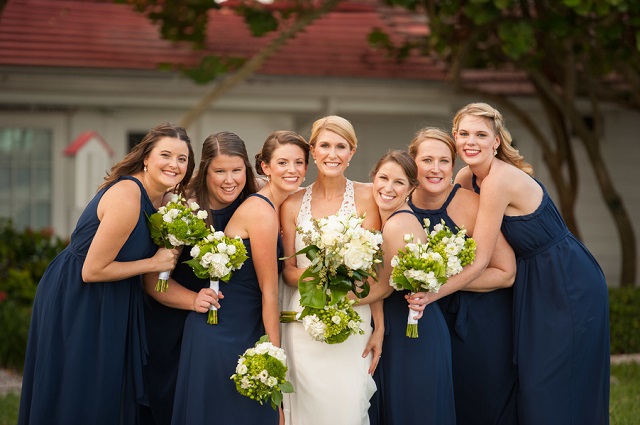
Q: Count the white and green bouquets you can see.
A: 7